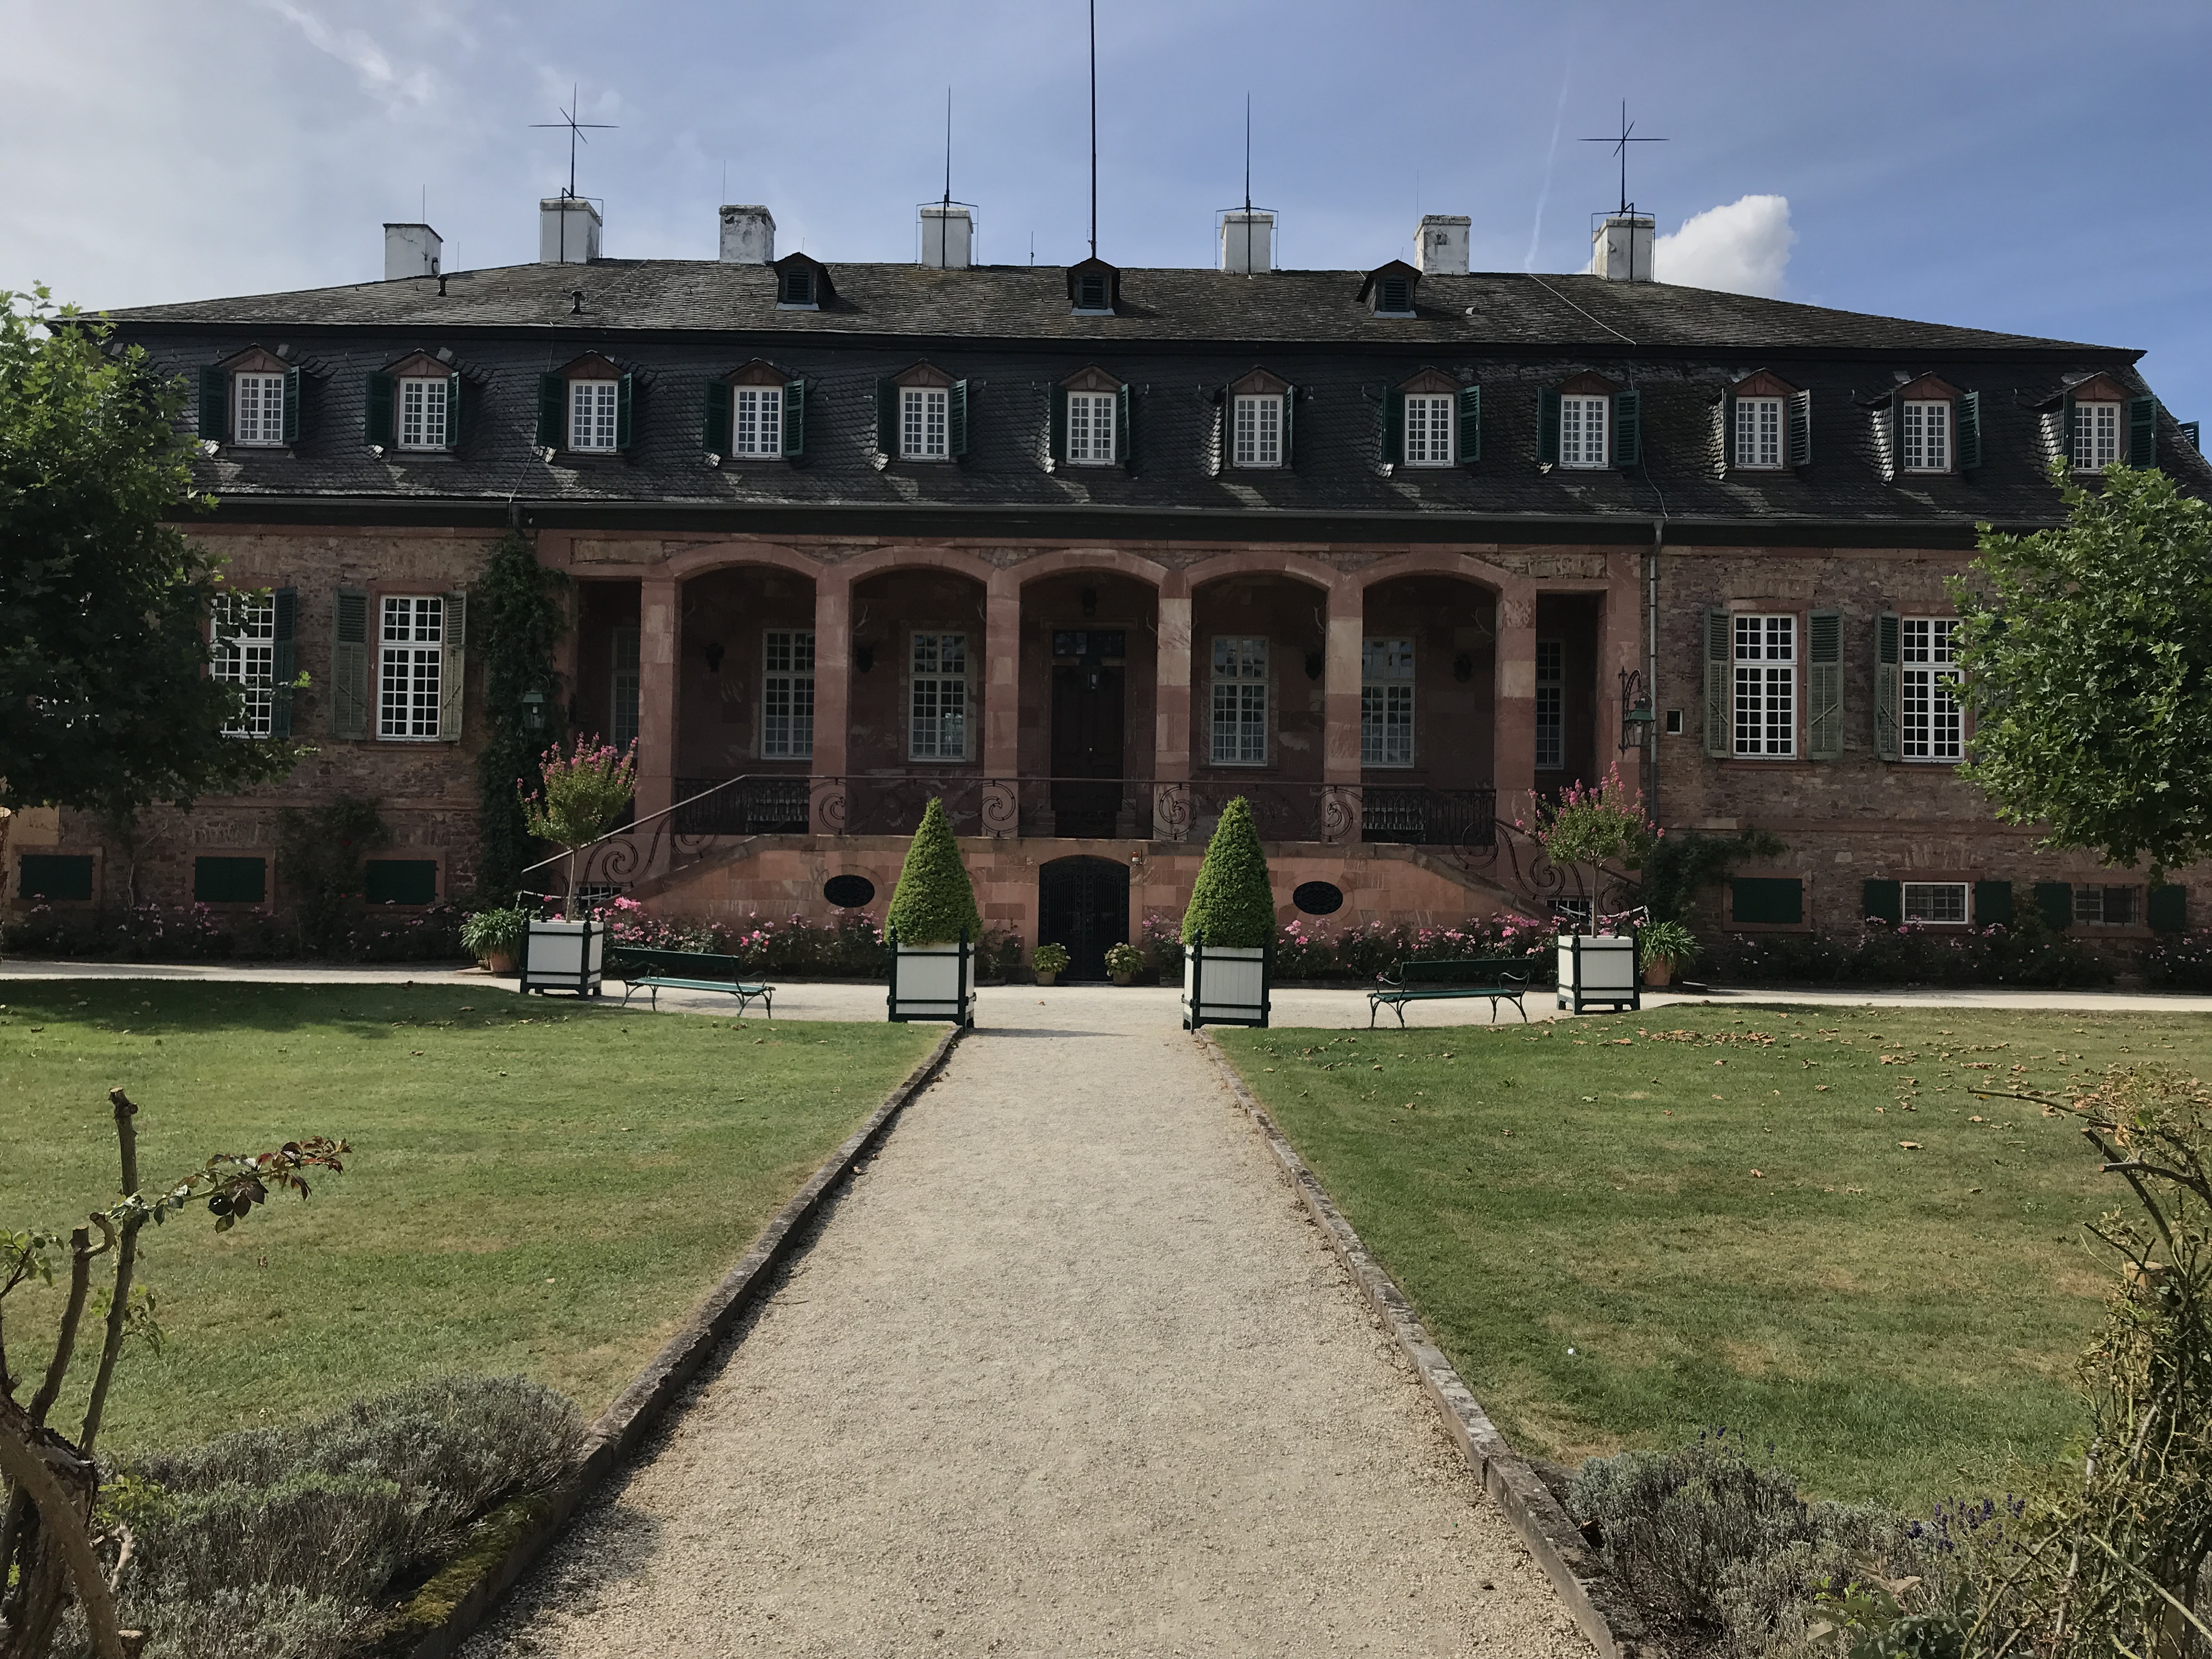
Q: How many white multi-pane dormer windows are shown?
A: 12